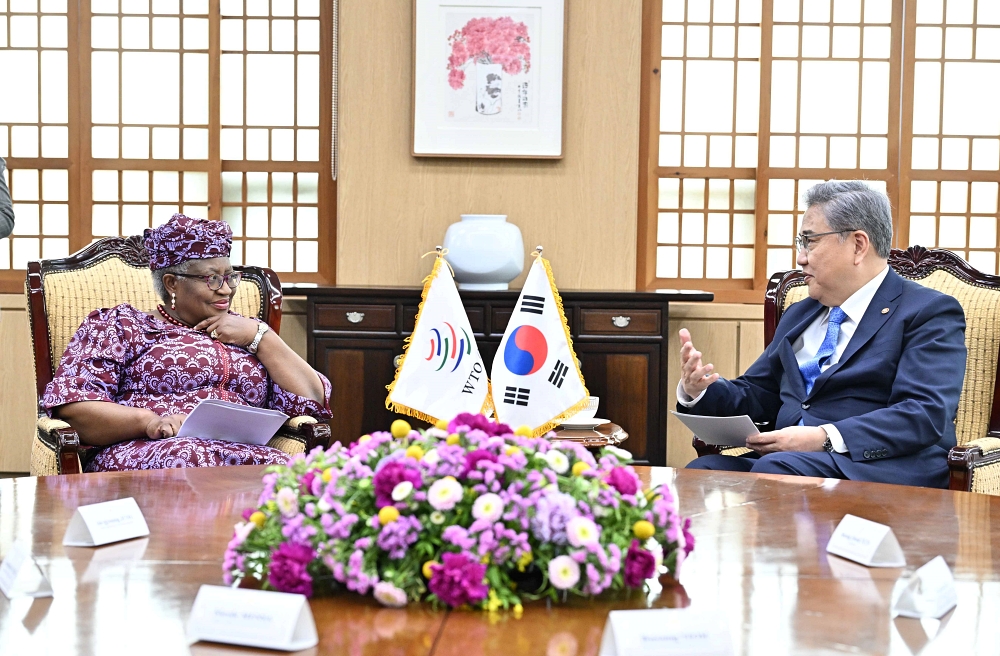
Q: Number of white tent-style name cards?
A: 6